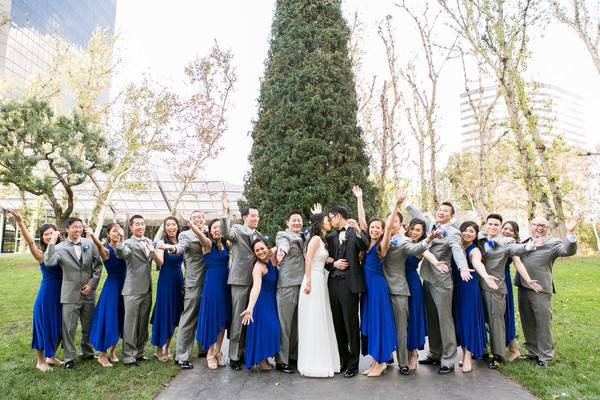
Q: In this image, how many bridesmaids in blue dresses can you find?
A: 9